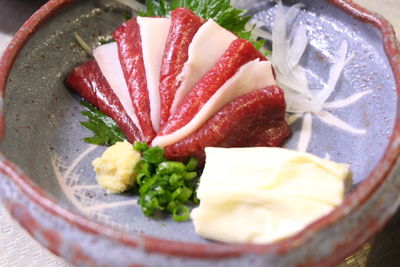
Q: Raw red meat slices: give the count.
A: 5